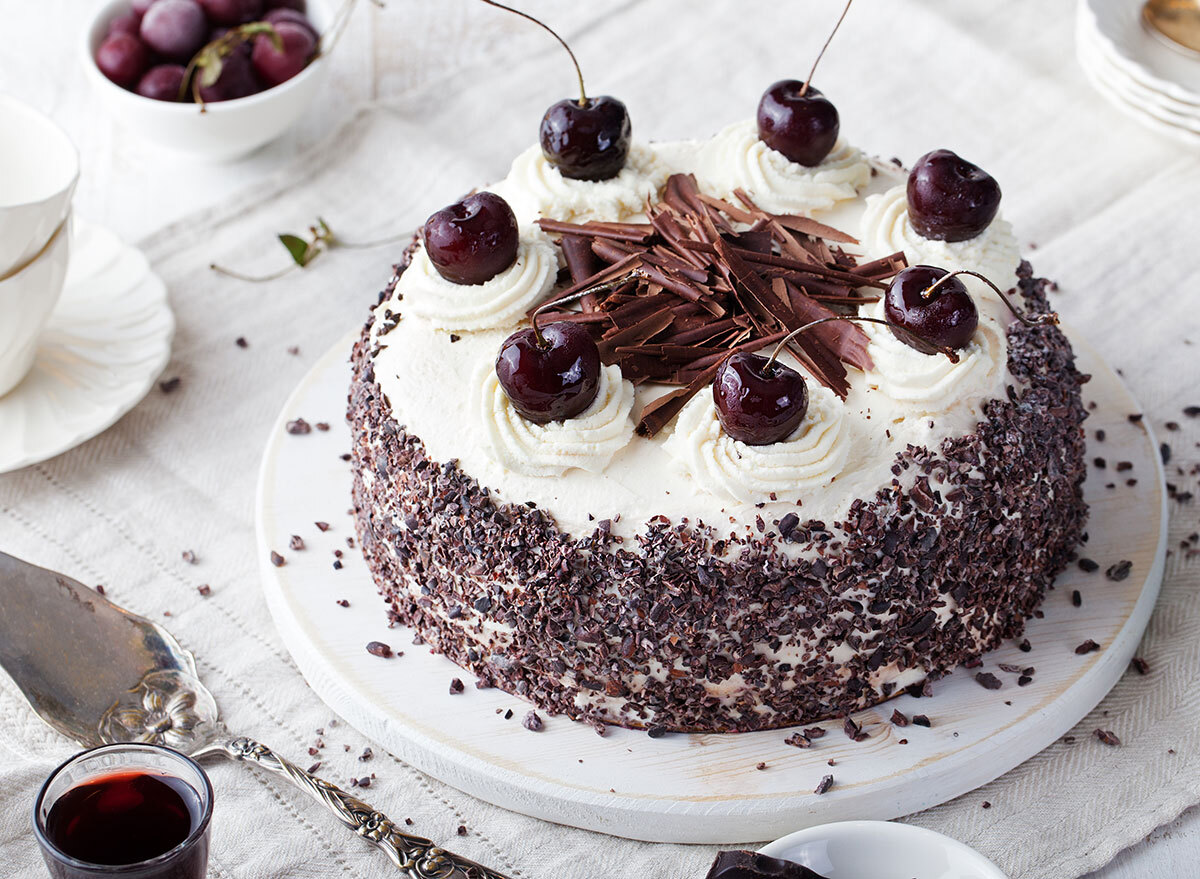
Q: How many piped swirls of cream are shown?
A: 7